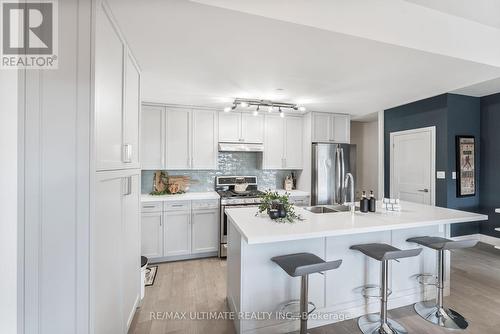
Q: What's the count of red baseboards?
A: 0